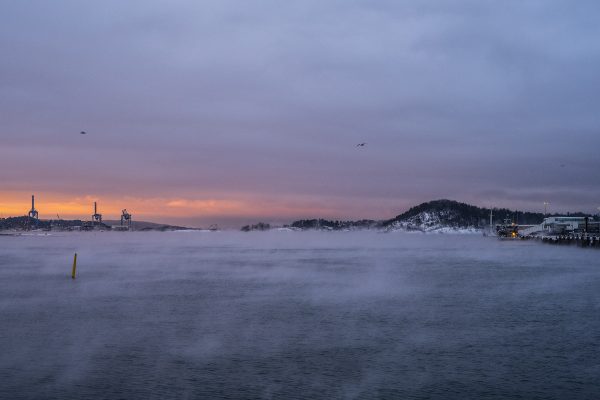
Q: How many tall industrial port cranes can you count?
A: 3